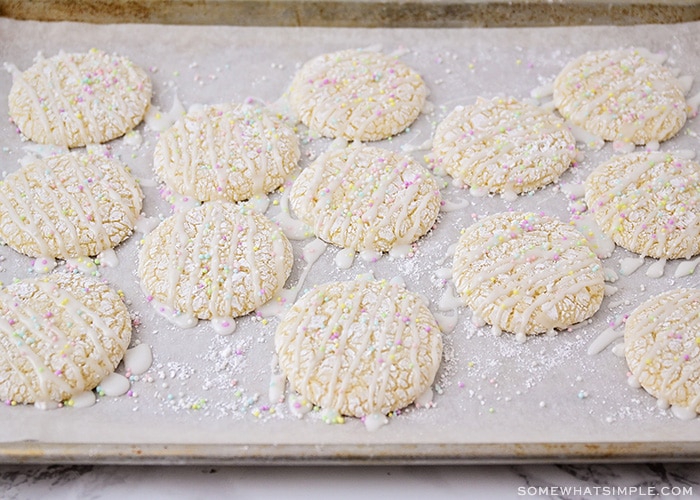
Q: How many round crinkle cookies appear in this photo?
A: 13